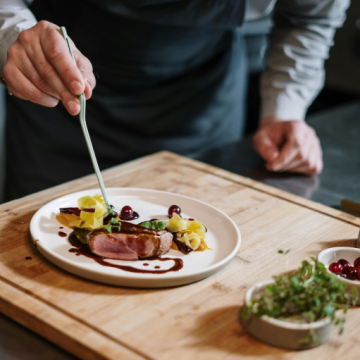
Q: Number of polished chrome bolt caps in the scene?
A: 0